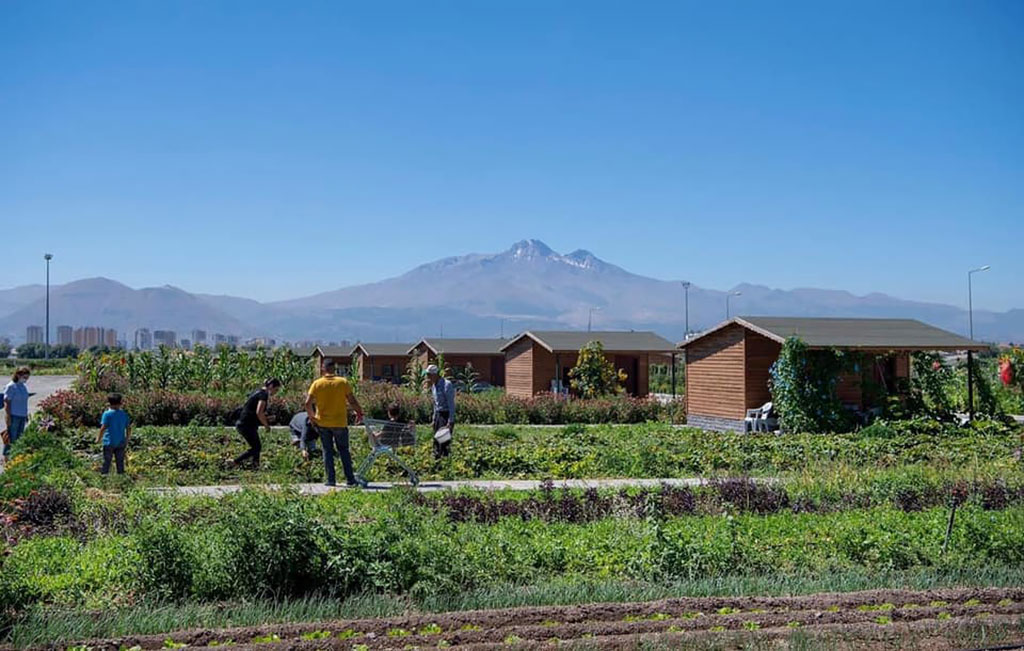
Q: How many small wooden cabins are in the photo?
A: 5